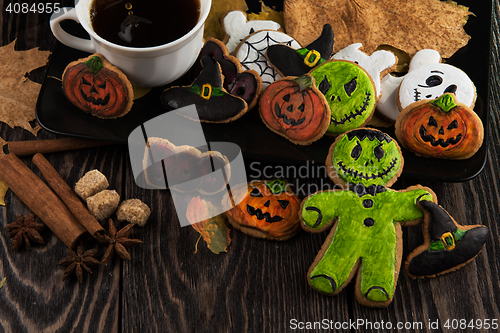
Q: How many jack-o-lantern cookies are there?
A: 4